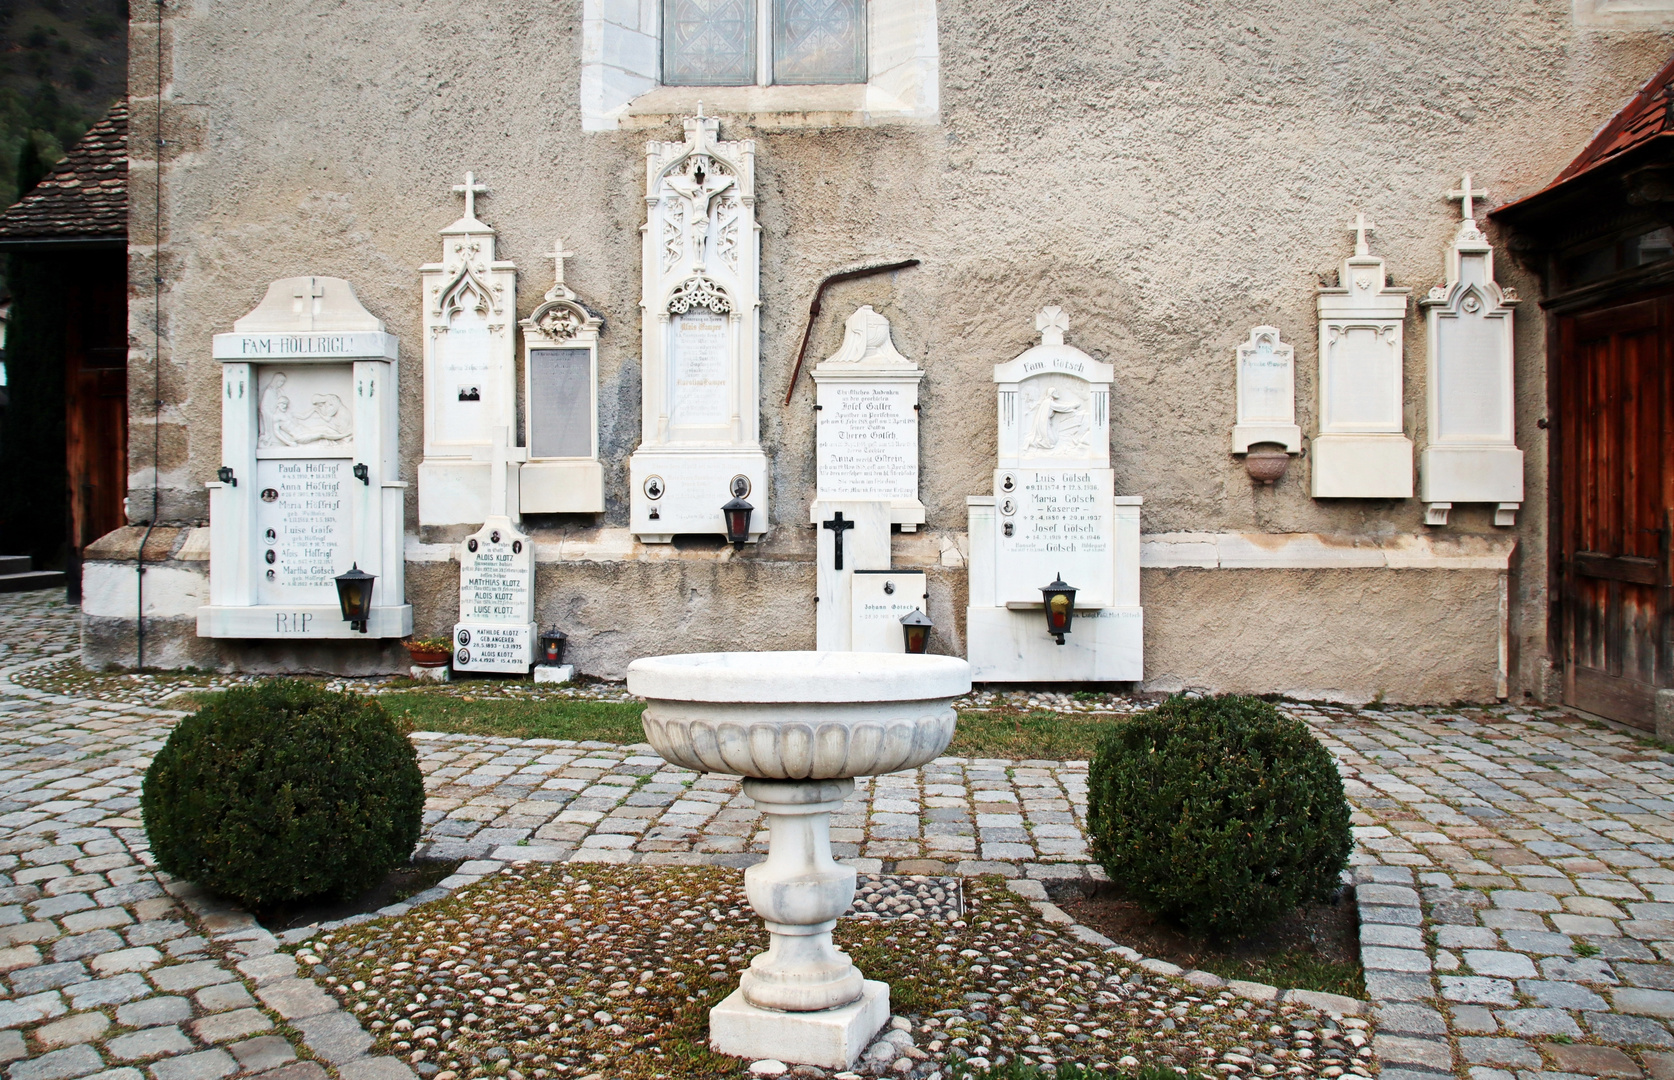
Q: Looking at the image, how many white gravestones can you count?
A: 11